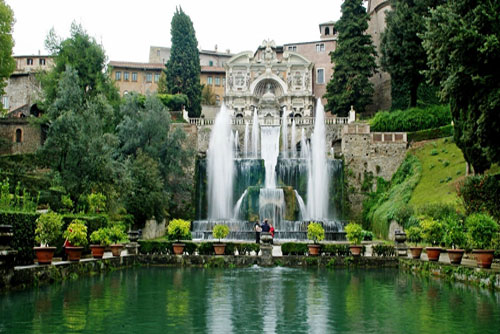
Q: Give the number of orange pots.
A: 12